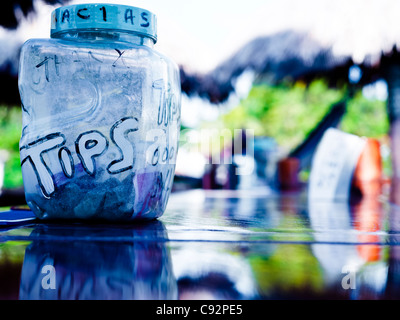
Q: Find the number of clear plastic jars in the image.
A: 1